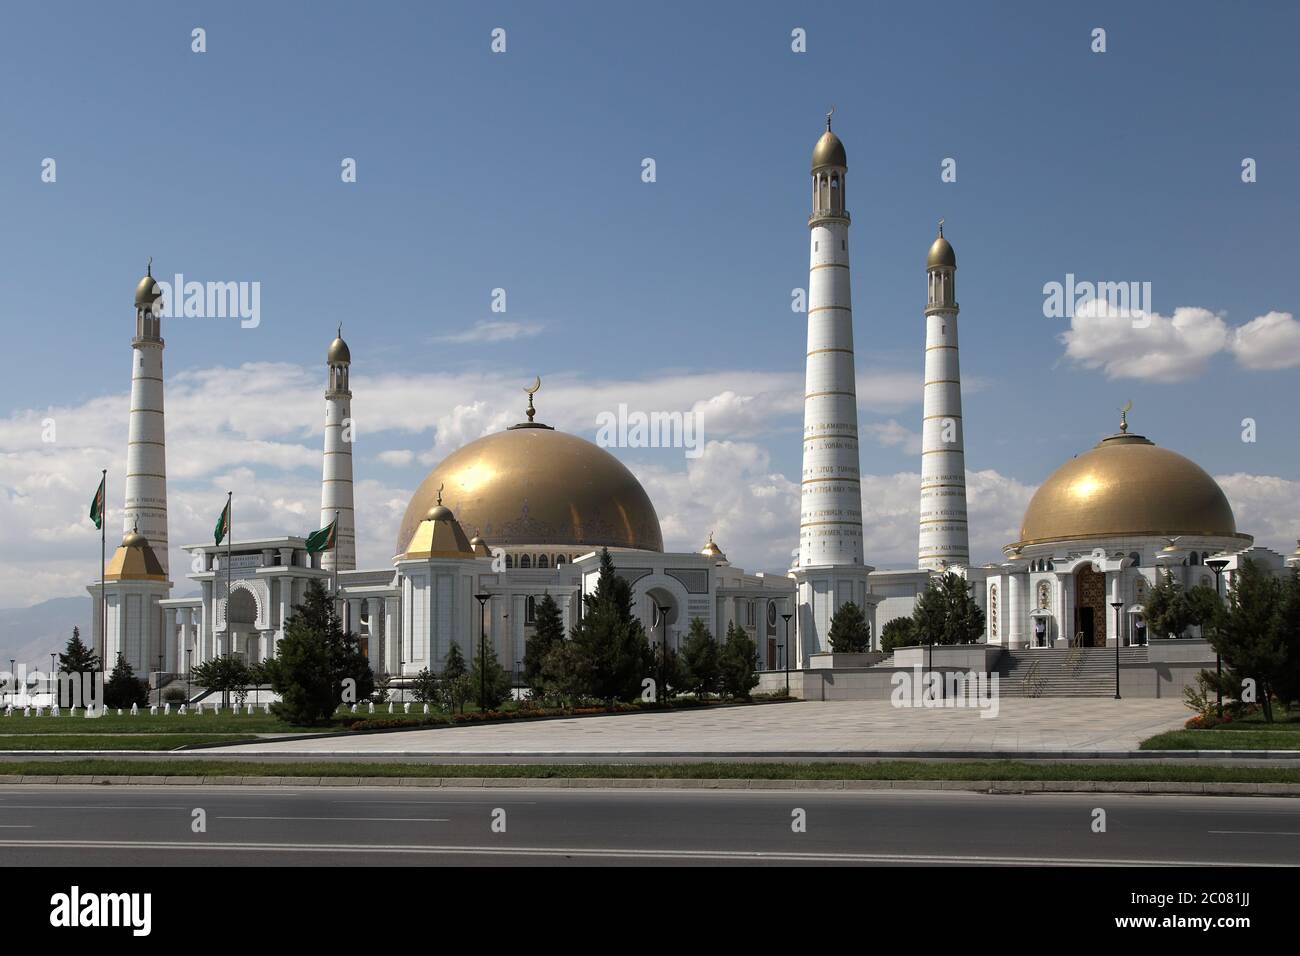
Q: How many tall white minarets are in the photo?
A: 4